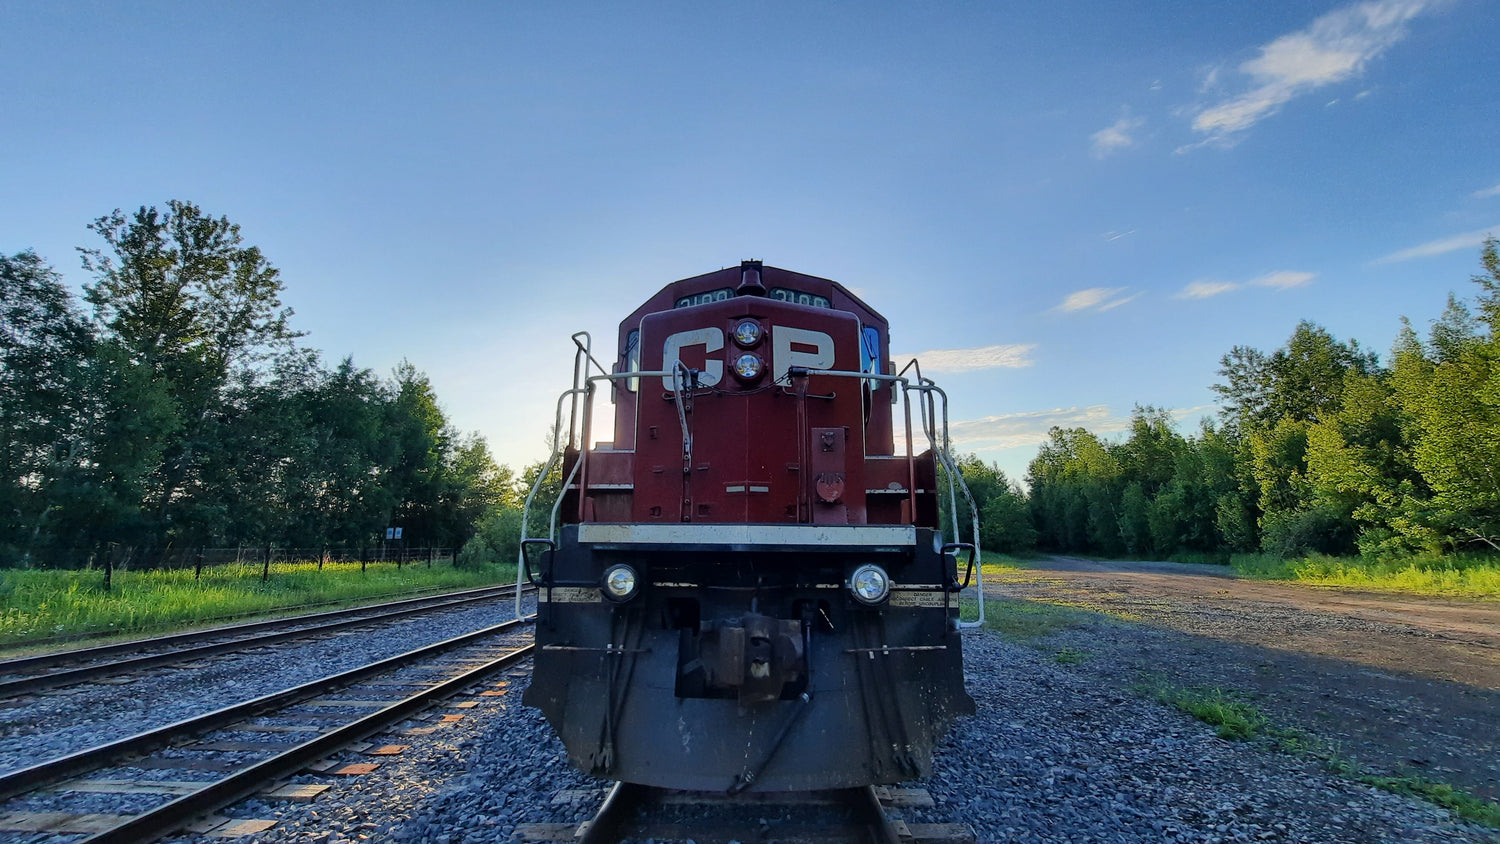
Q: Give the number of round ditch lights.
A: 2